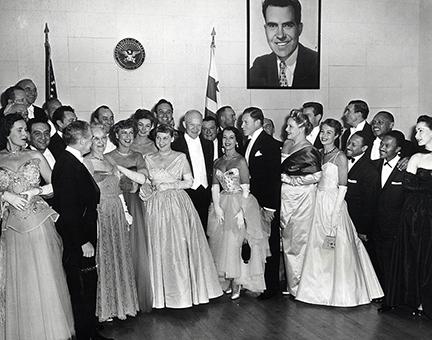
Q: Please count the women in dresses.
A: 9